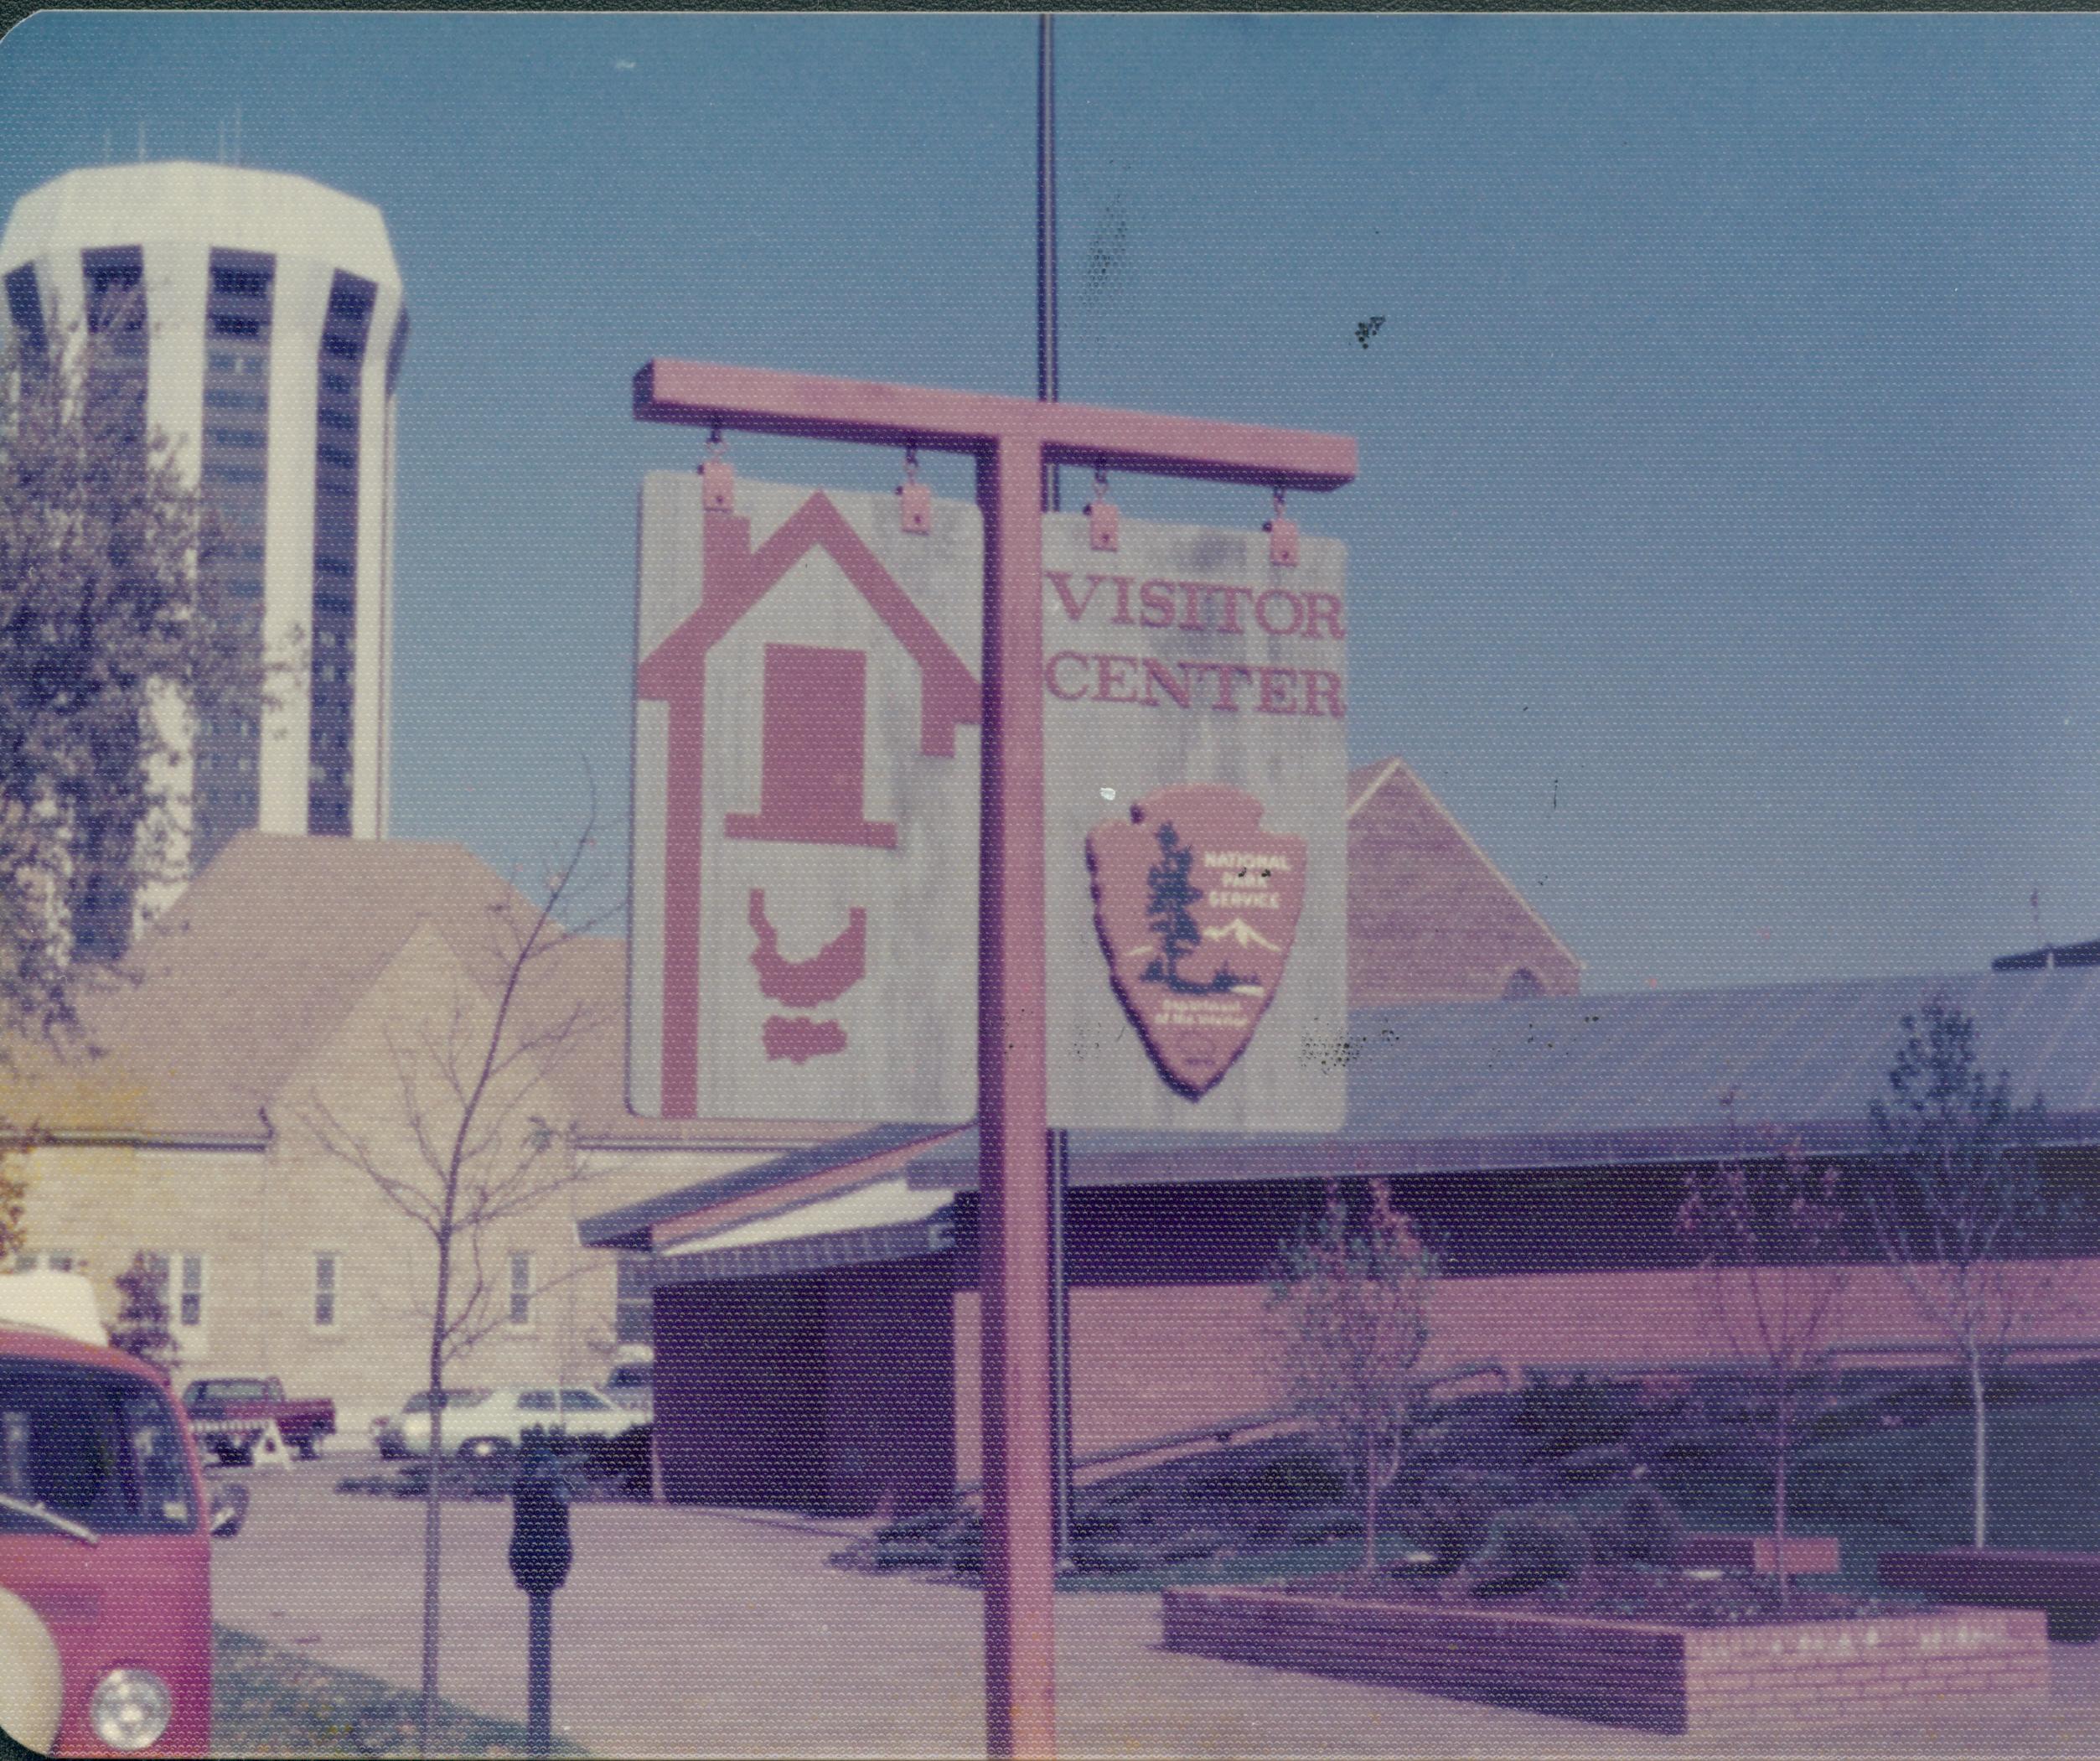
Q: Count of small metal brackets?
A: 4